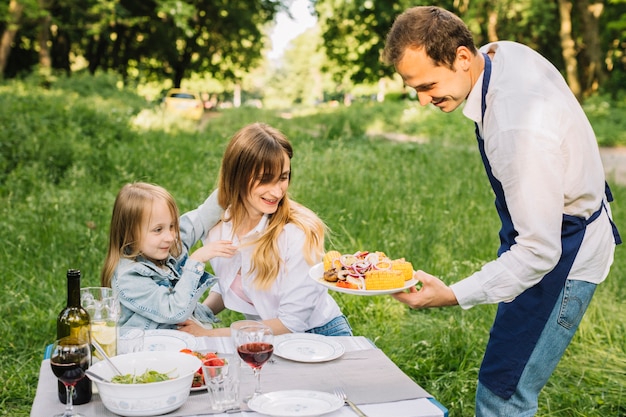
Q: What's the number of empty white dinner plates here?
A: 3